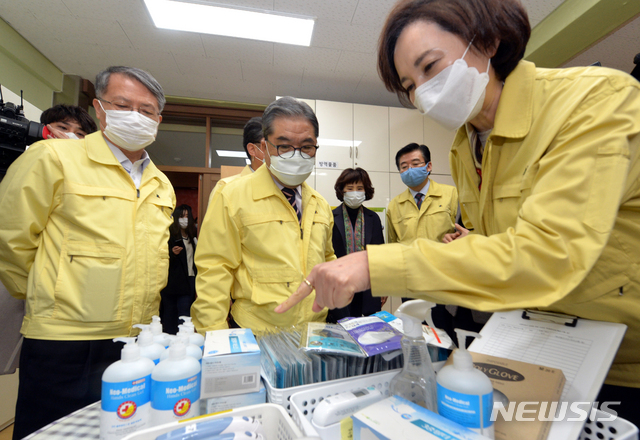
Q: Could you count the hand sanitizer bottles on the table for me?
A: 7